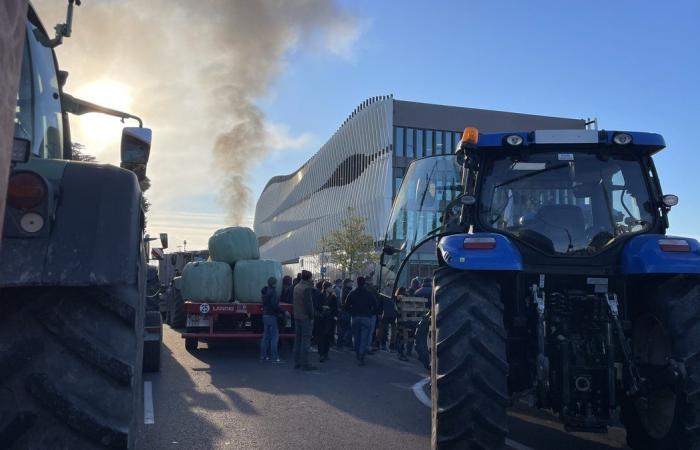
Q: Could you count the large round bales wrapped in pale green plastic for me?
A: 3